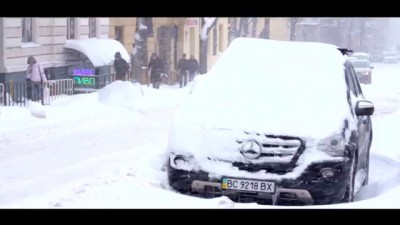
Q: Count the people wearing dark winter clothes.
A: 4